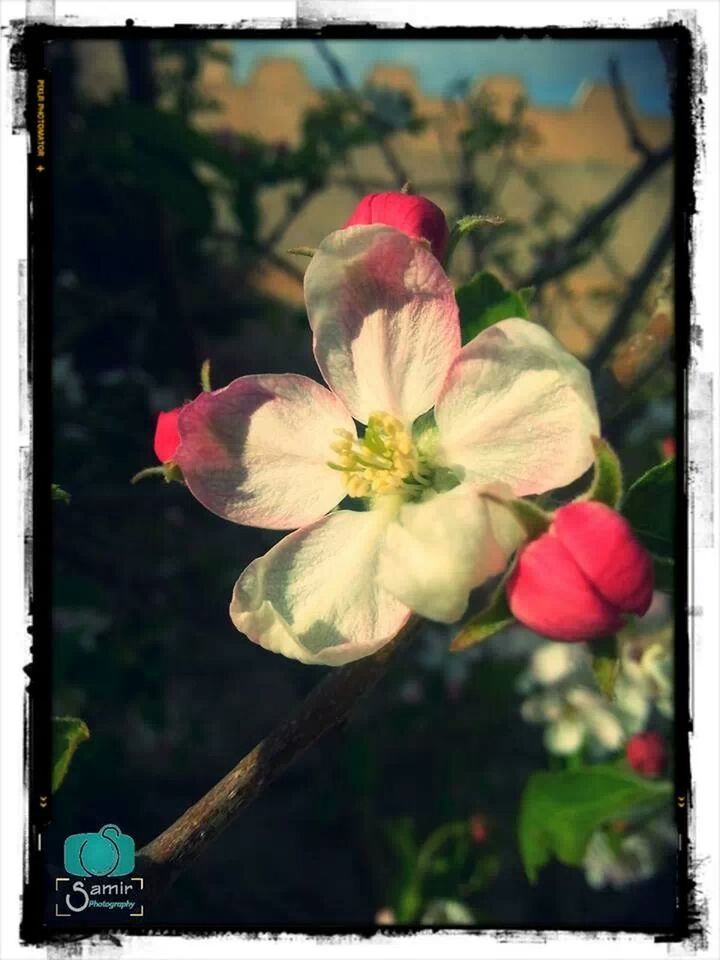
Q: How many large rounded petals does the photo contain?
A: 5